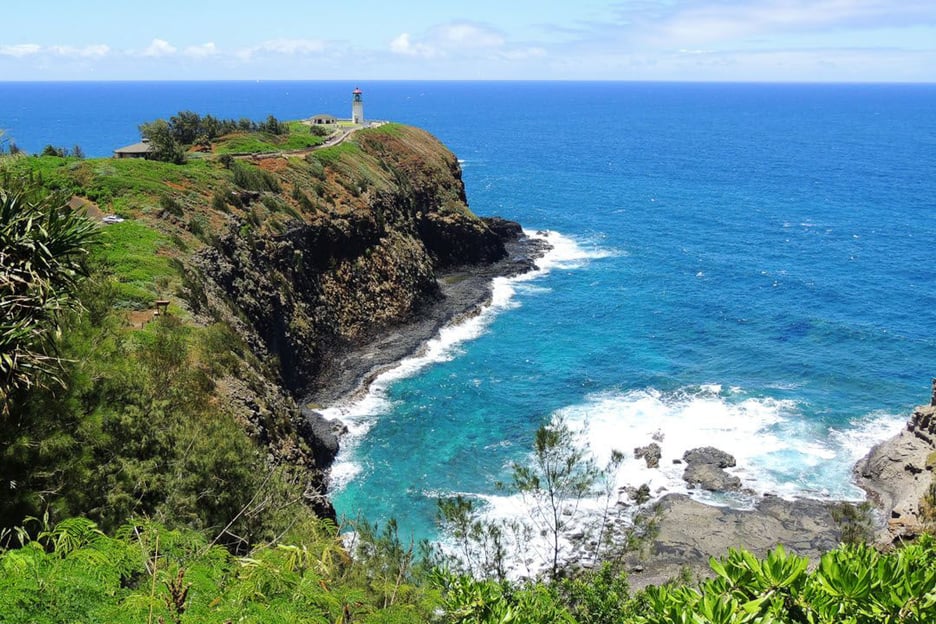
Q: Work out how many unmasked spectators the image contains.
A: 0